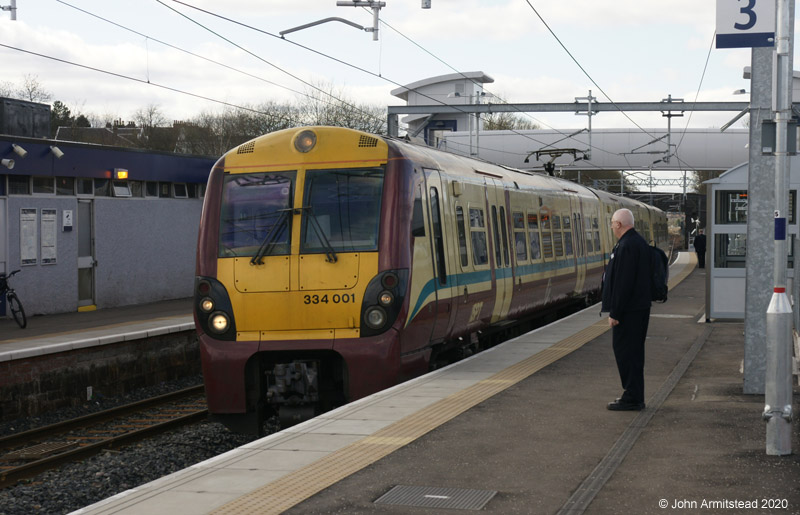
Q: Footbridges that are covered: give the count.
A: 1